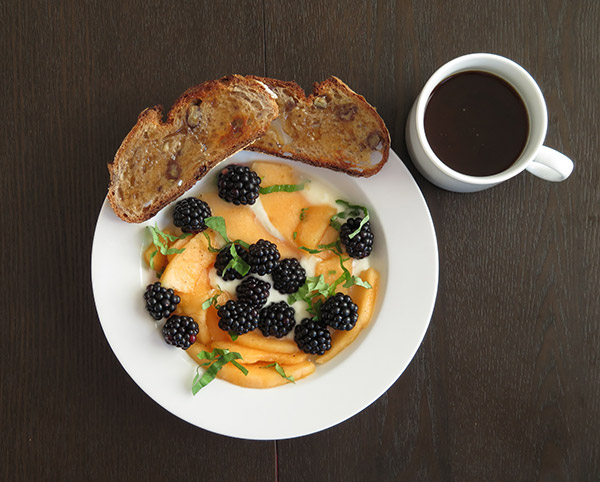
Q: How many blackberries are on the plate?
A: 13